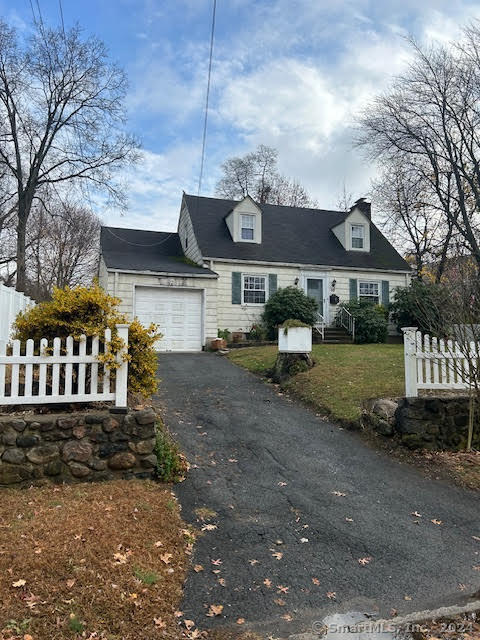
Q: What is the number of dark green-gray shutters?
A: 4